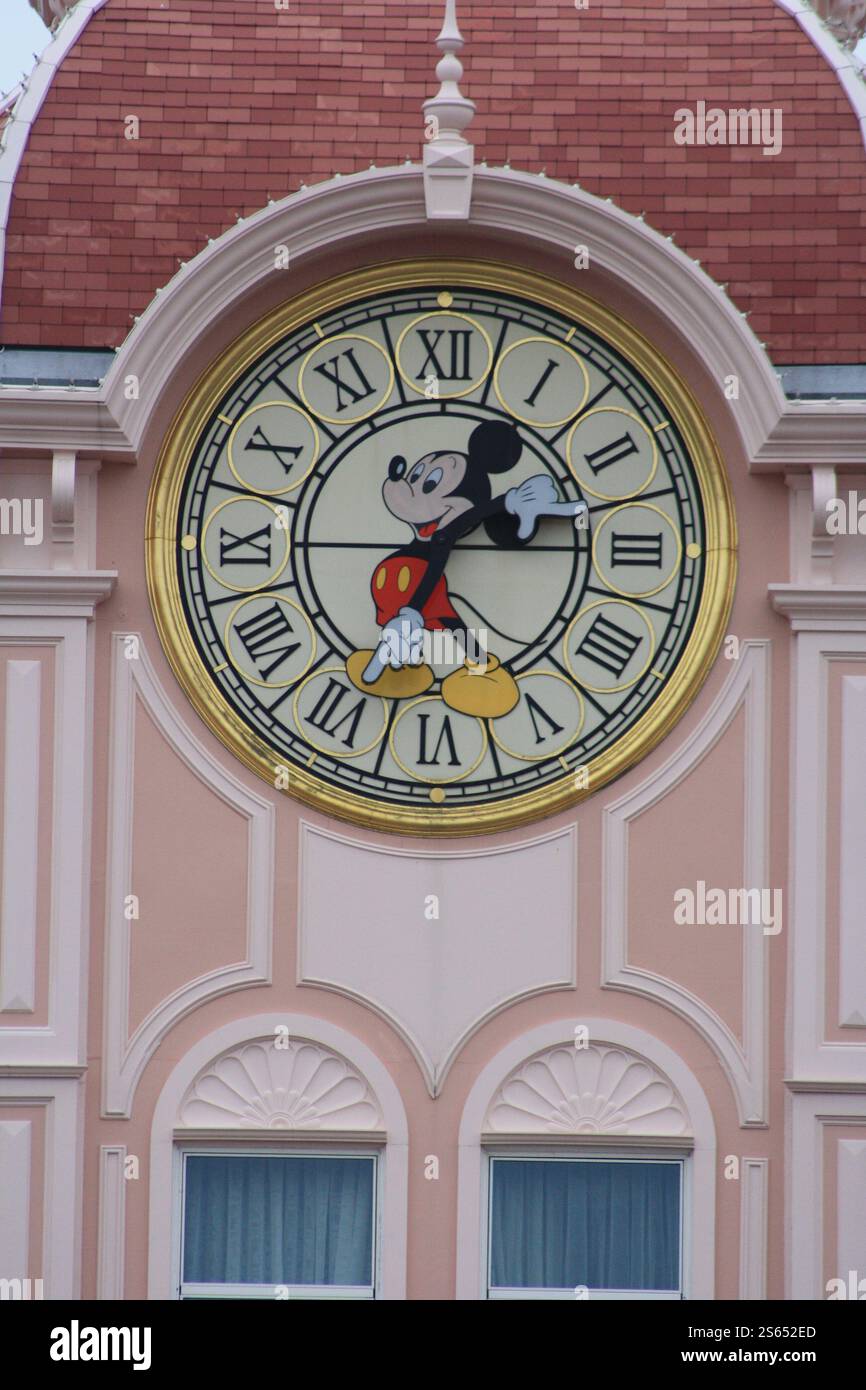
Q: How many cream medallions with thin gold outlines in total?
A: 12